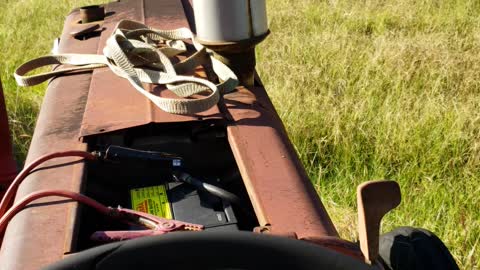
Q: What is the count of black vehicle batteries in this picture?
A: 1